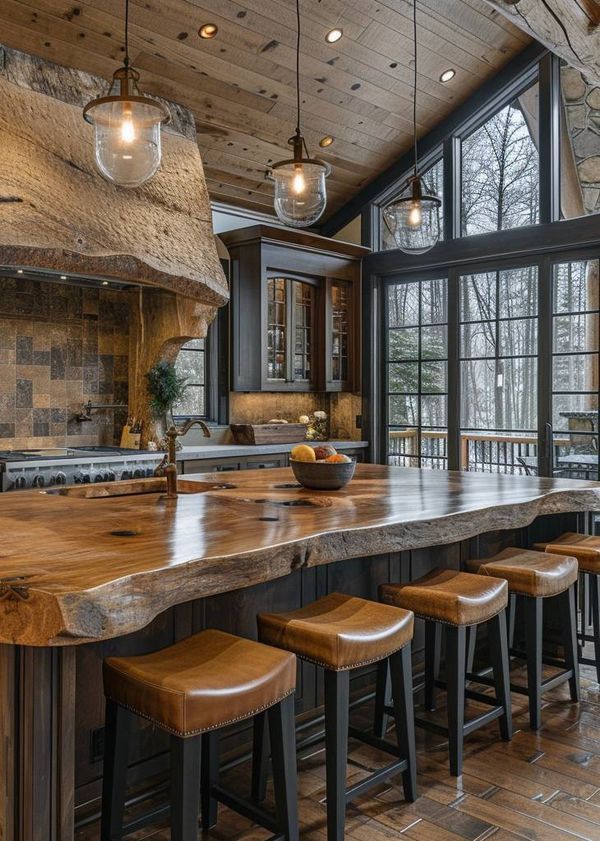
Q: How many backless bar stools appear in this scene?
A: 5